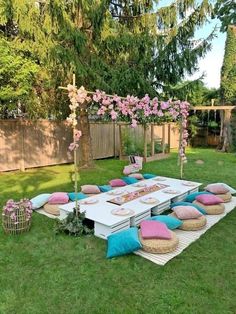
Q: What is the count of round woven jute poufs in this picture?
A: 5